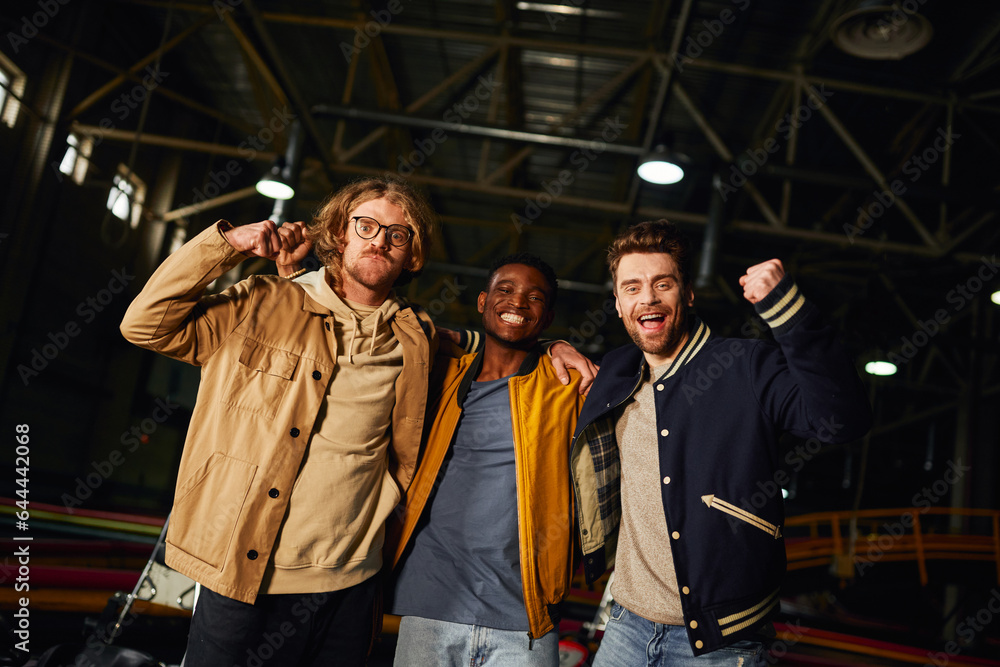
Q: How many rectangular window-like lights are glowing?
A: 3